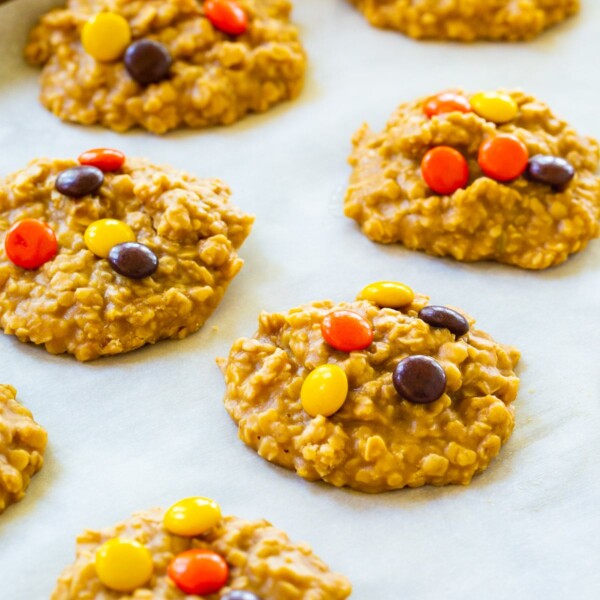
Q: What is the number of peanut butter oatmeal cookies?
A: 7